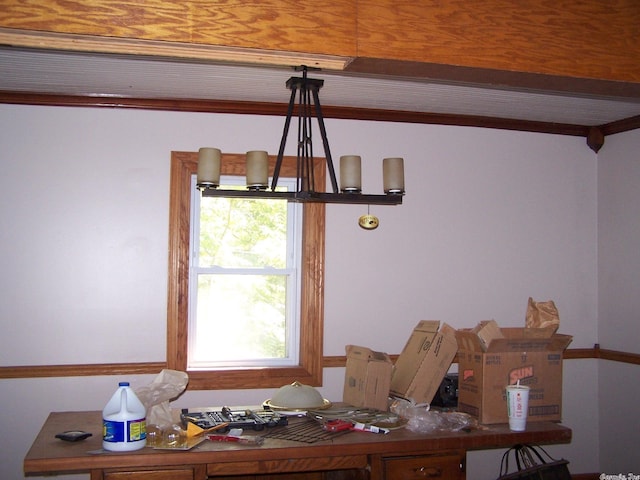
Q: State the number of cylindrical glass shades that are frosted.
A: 4